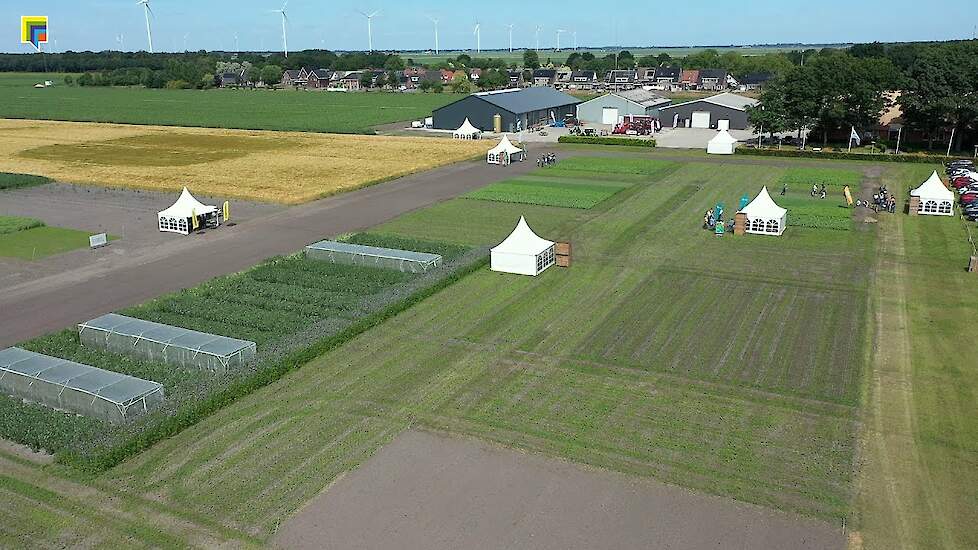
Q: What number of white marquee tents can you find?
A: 7